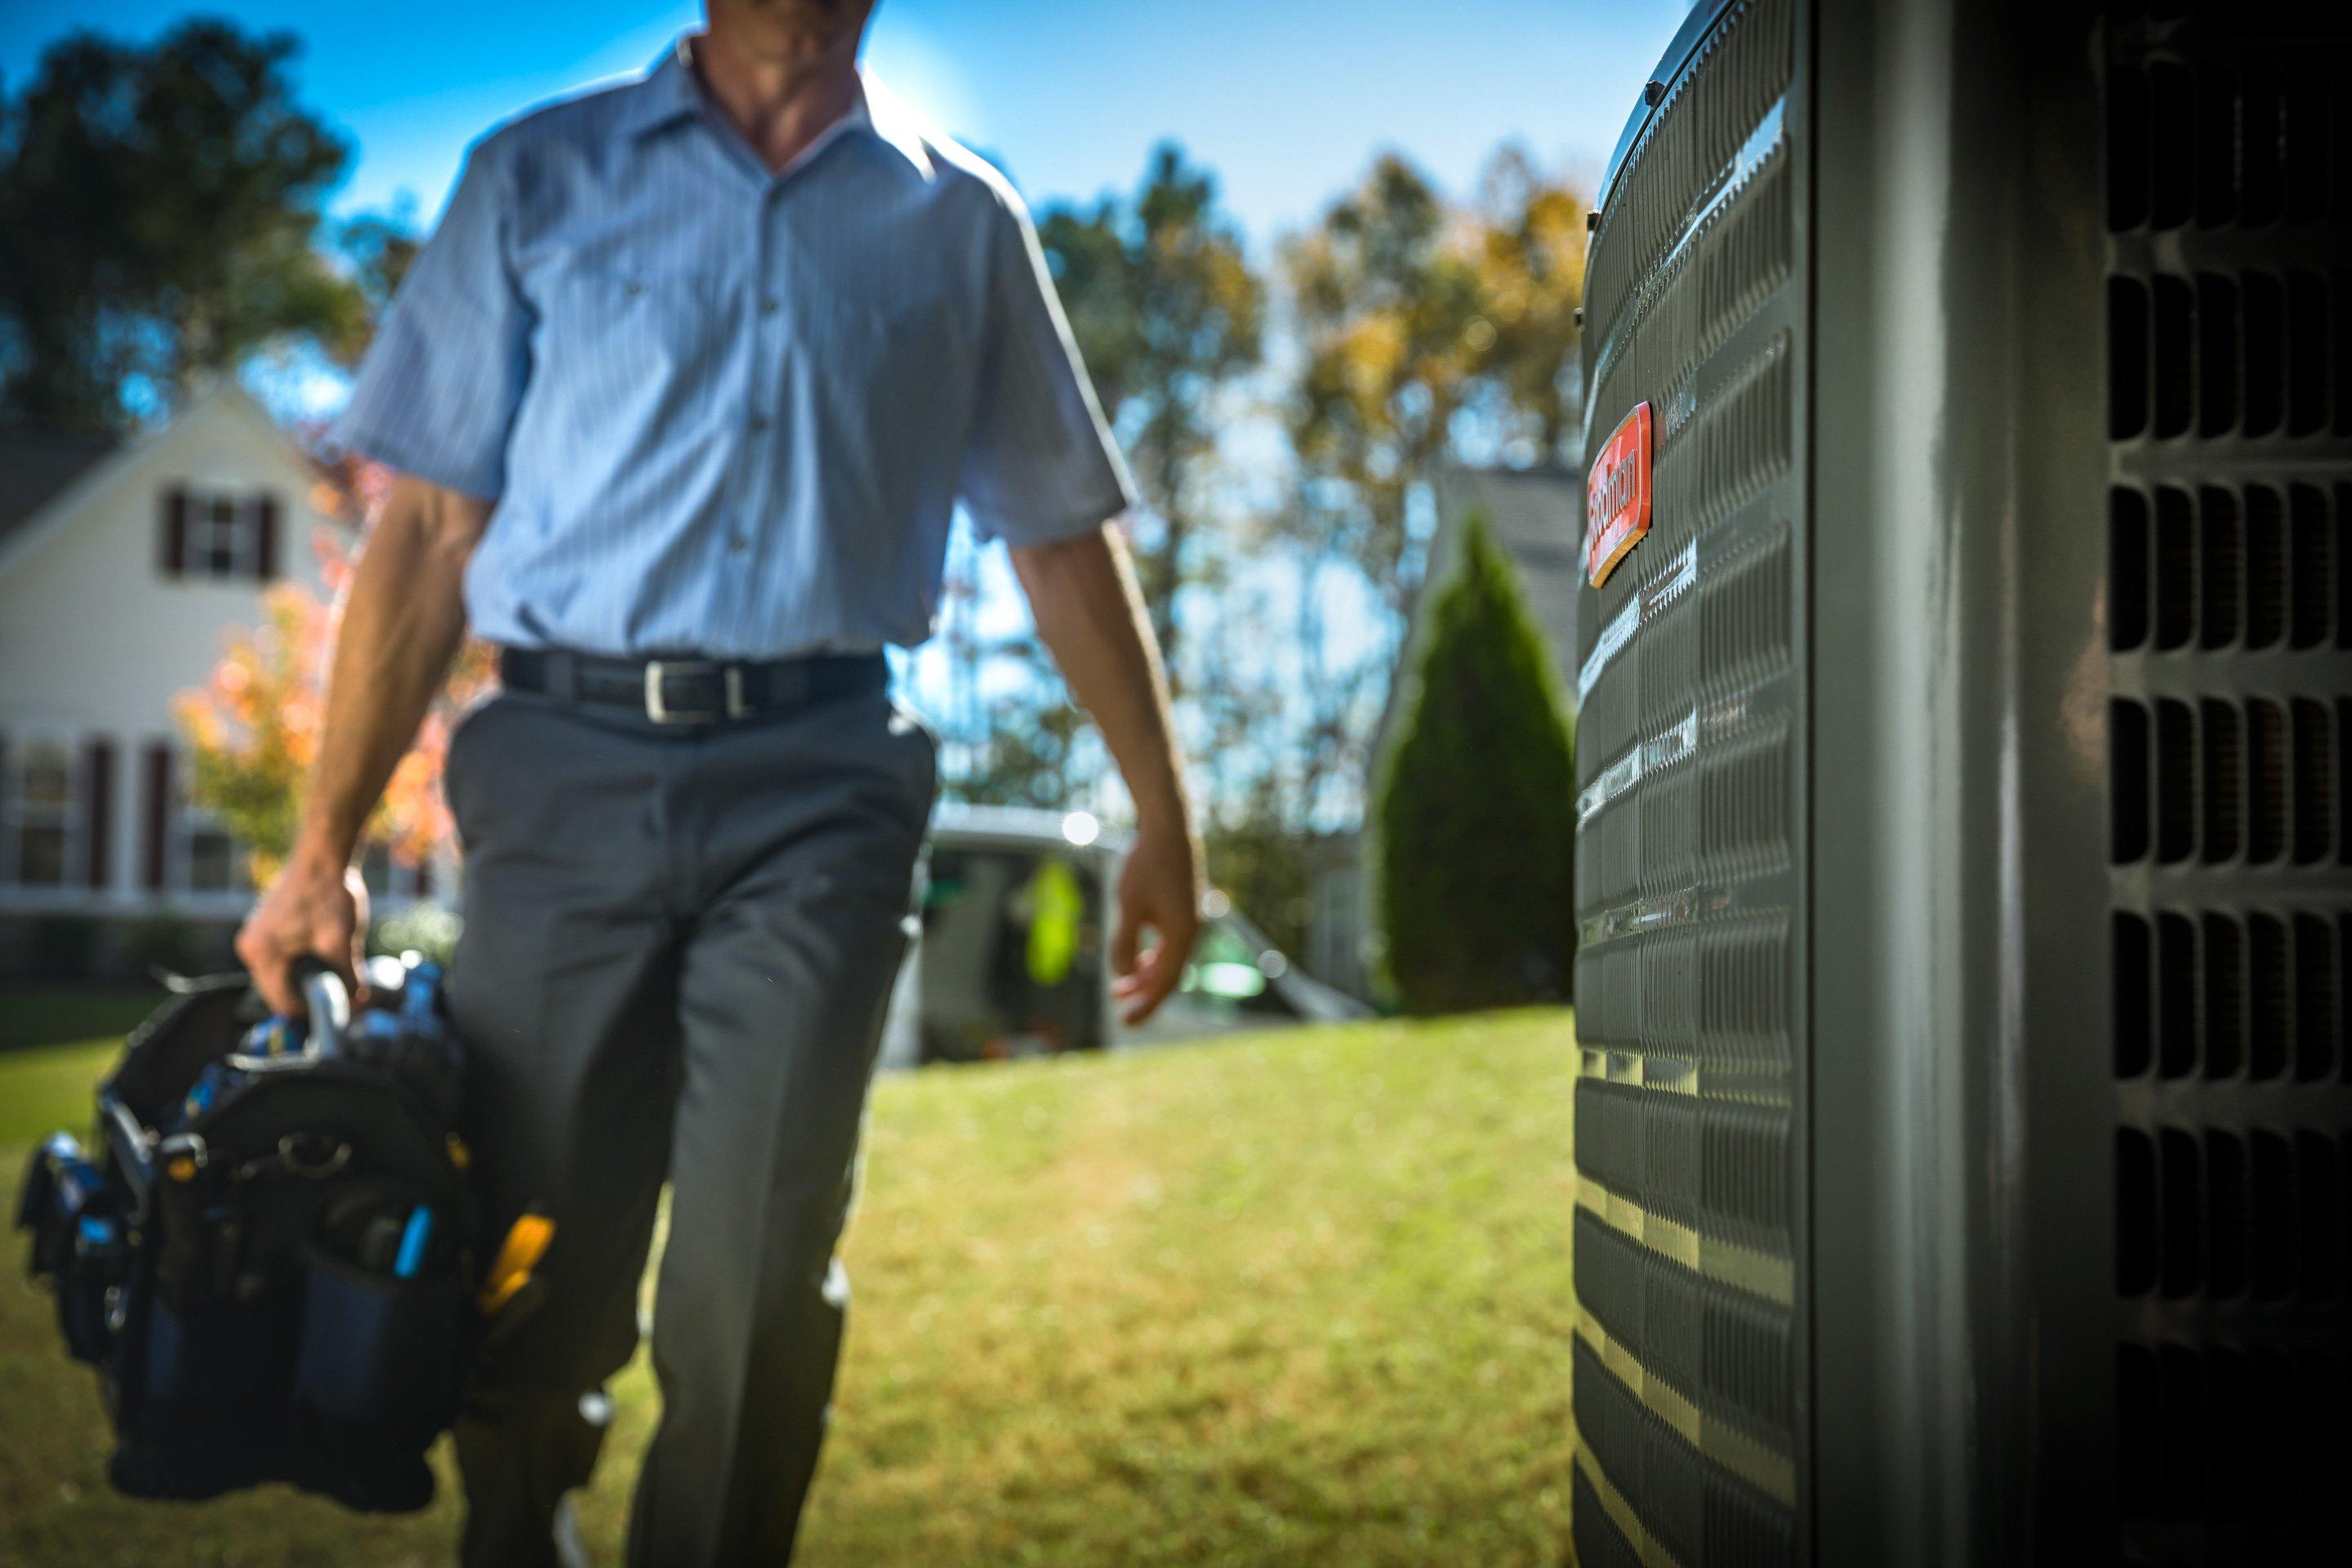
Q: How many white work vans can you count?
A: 1